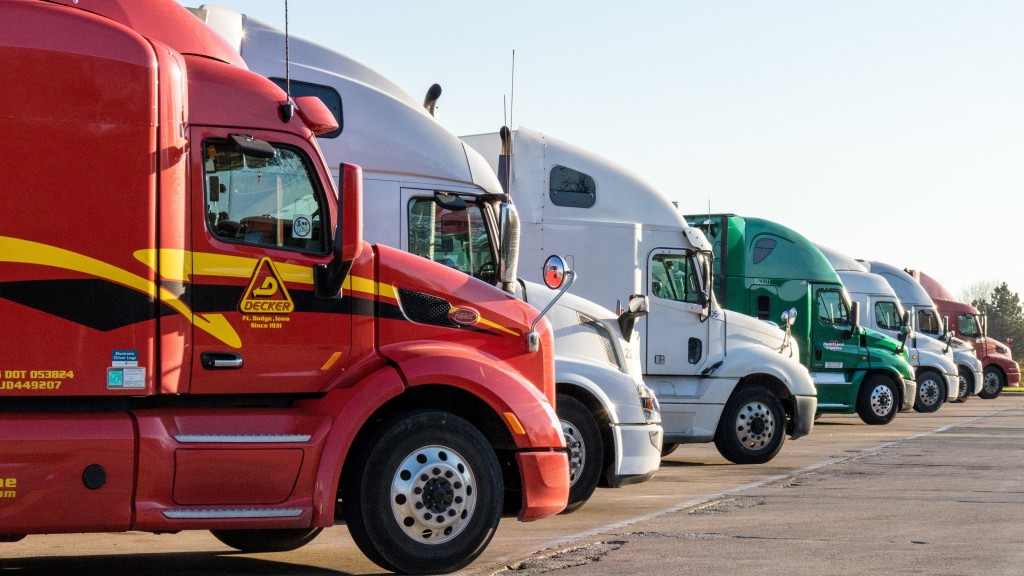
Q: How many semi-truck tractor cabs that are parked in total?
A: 7